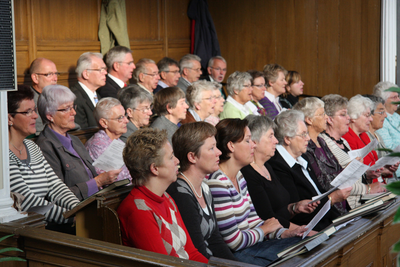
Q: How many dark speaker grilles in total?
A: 1